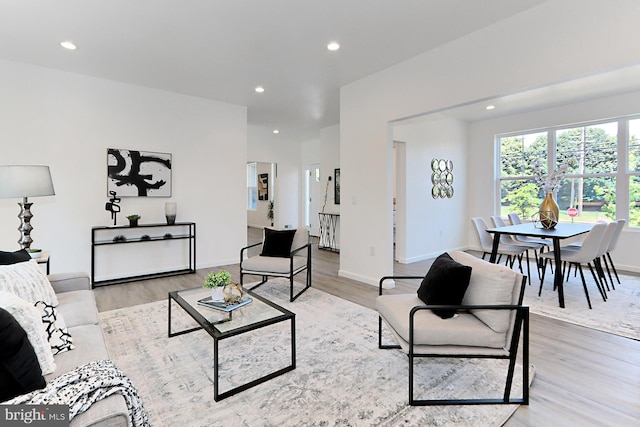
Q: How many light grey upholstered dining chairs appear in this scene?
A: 6